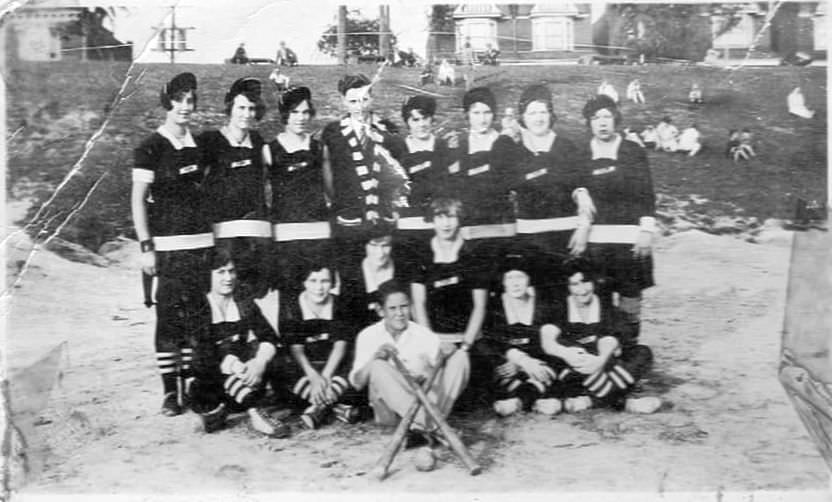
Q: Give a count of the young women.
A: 13